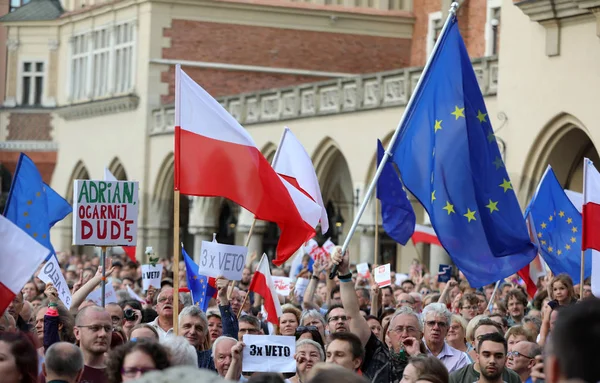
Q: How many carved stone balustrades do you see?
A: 1